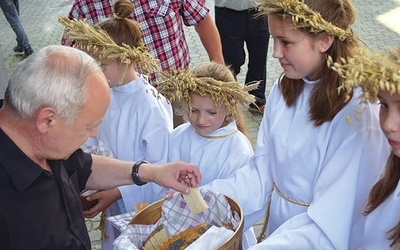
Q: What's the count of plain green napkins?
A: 0